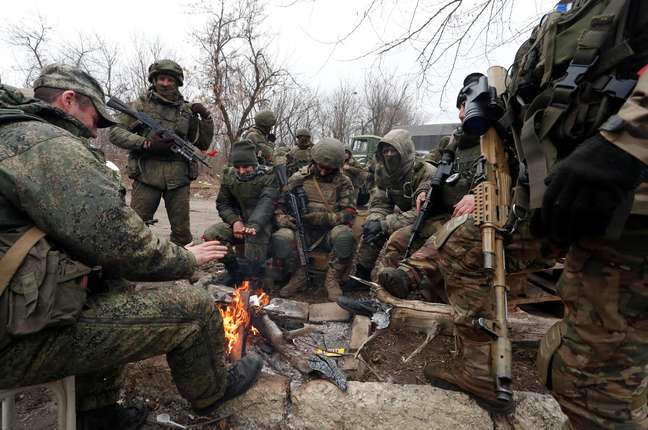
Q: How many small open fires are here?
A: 1